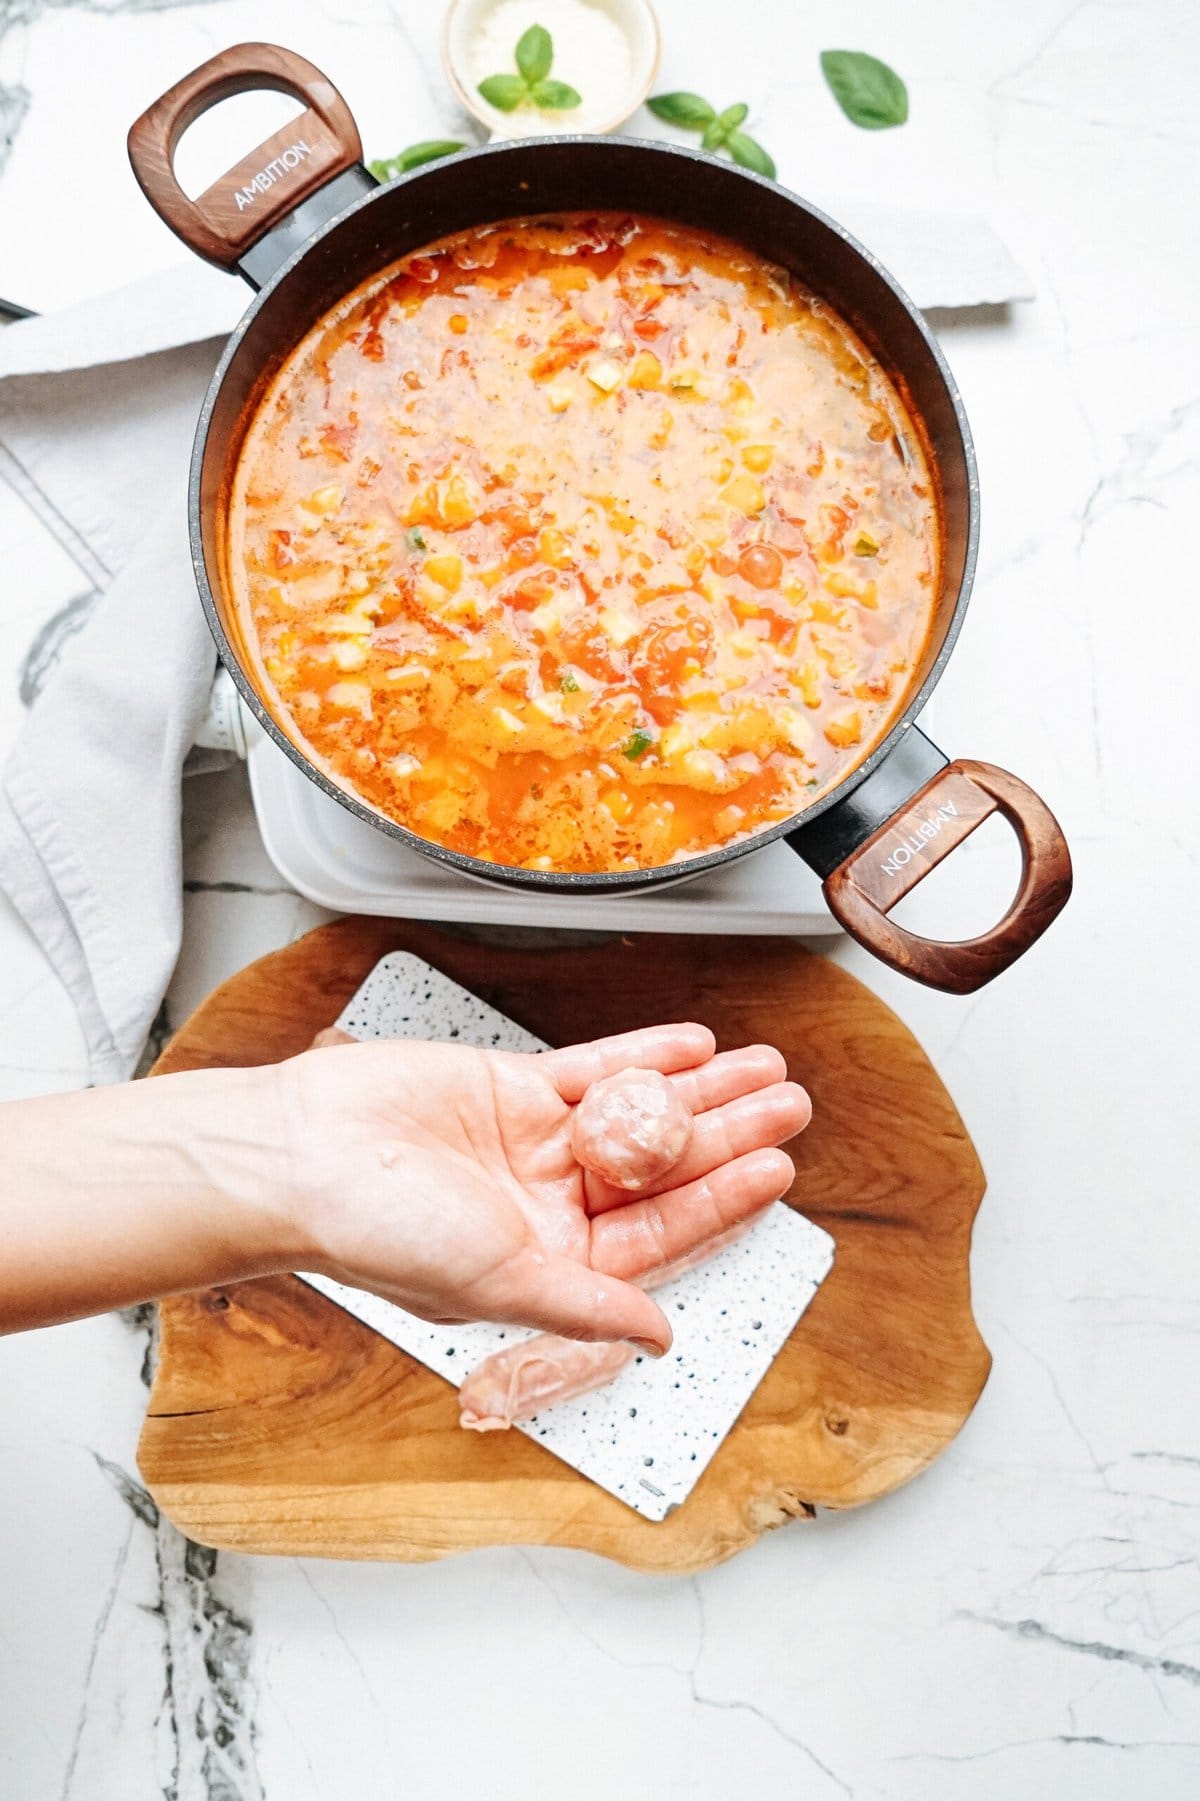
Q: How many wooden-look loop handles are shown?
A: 2